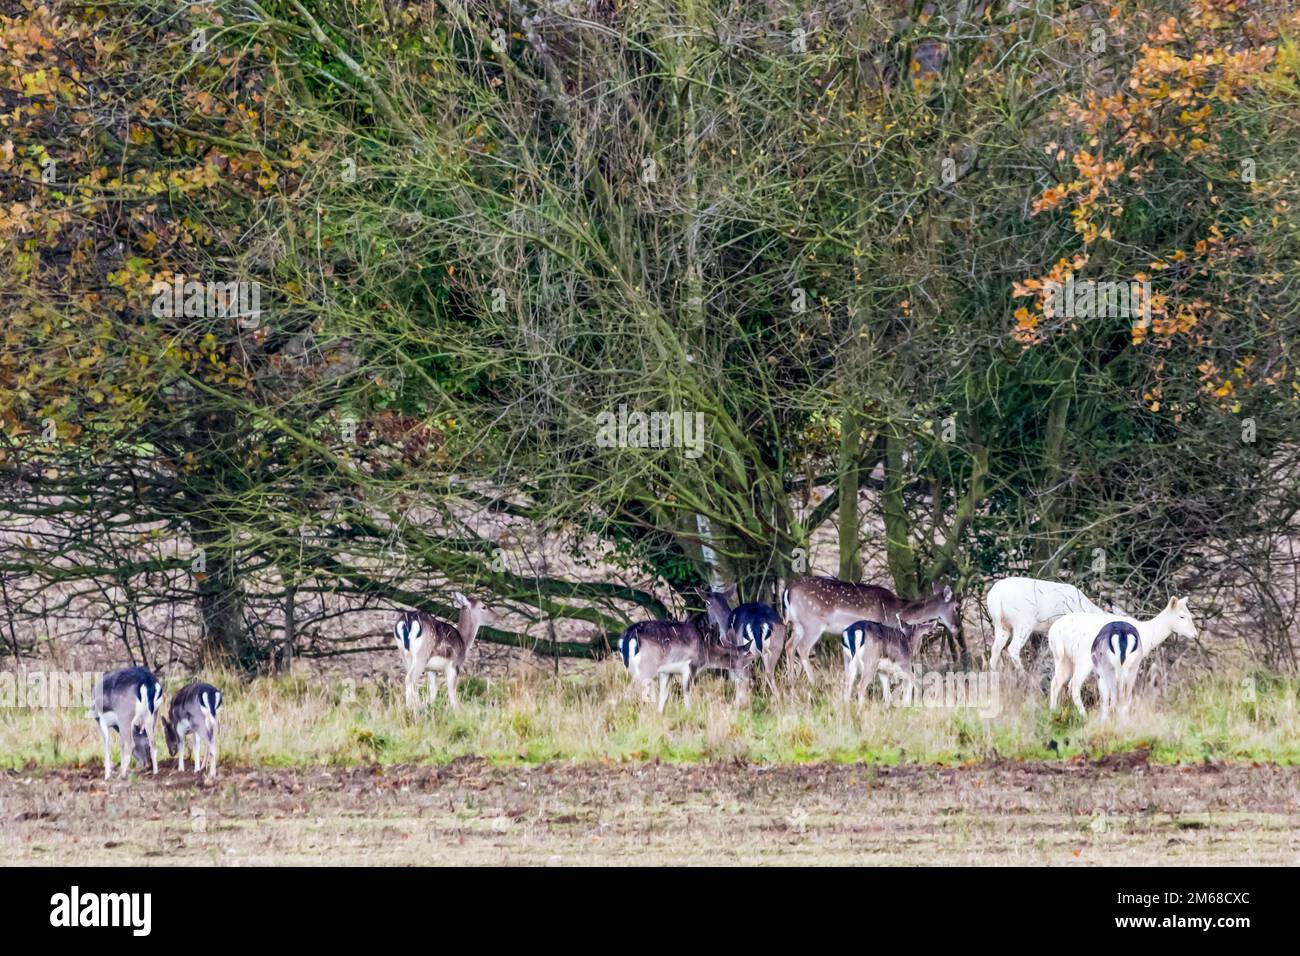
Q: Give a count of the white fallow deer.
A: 2